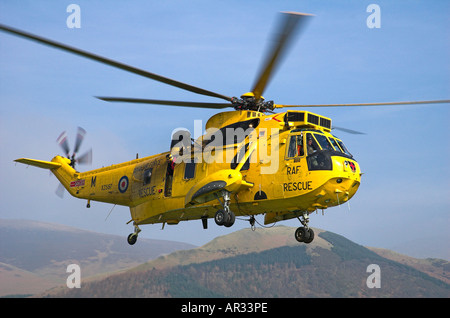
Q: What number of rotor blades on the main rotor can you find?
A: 5